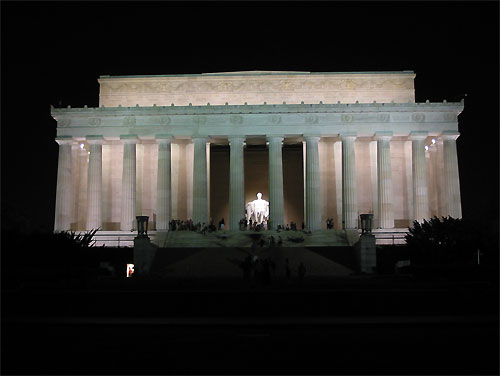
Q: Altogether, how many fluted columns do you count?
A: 12